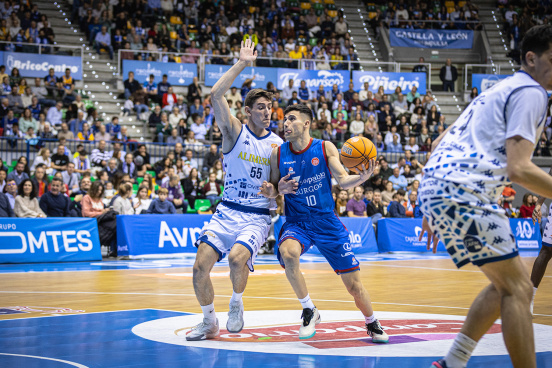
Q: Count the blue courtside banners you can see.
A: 5